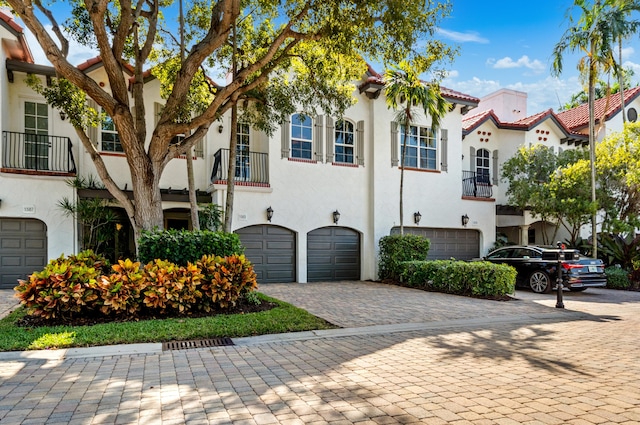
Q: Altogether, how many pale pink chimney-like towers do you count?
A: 1